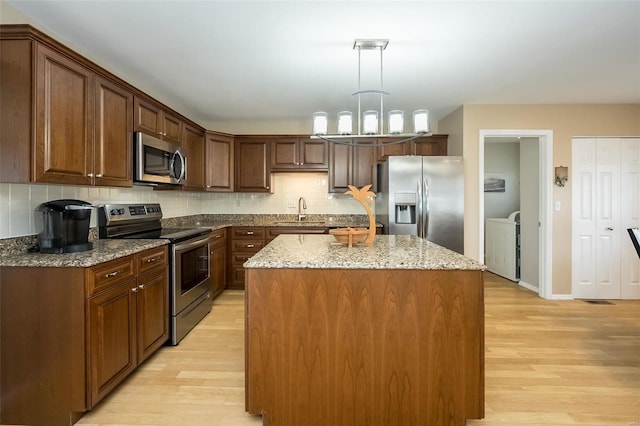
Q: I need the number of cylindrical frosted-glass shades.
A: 5